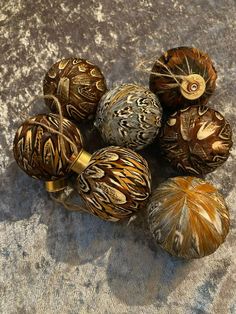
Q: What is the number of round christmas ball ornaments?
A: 7